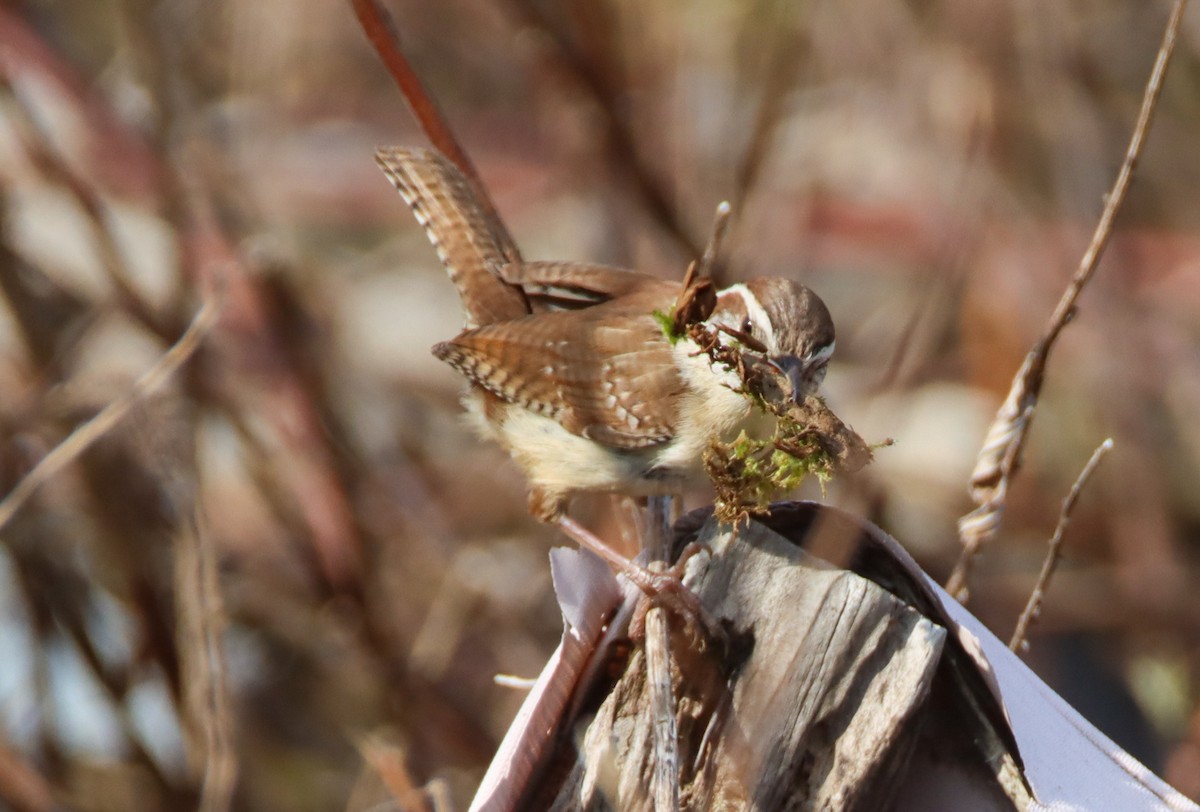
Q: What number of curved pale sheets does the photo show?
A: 2